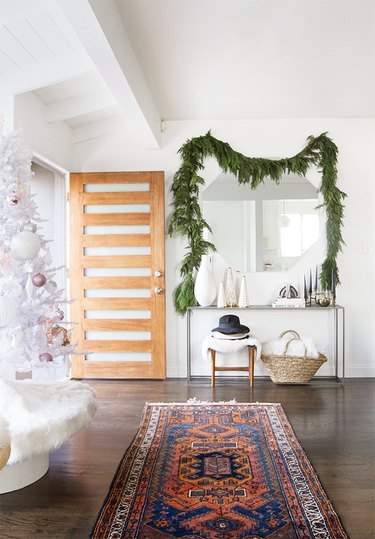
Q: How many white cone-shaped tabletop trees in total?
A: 3